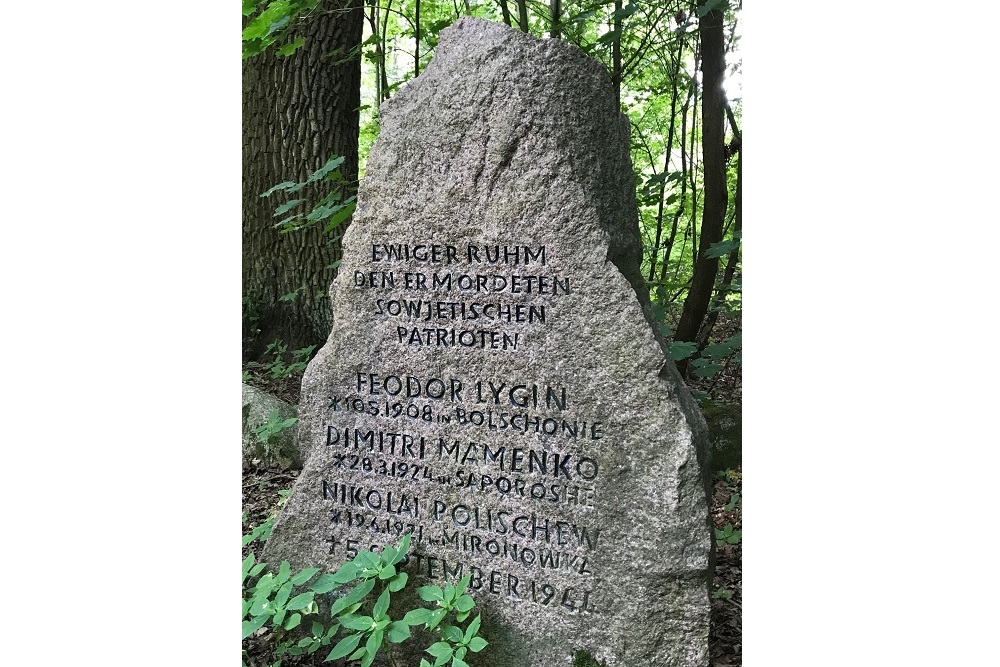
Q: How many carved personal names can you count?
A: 3